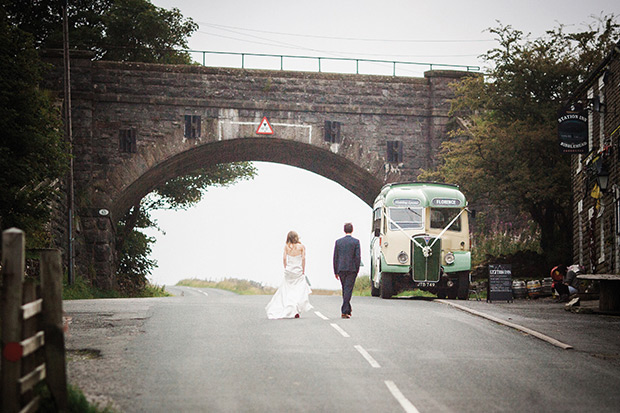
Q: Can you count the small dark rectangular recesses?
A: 4